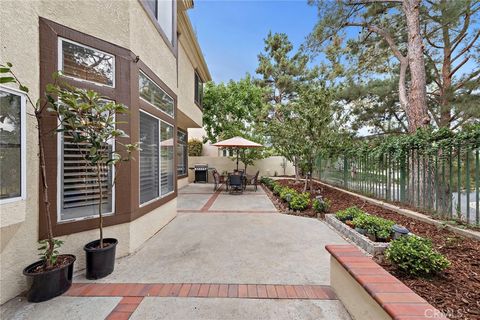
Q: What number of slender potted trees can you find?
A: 2